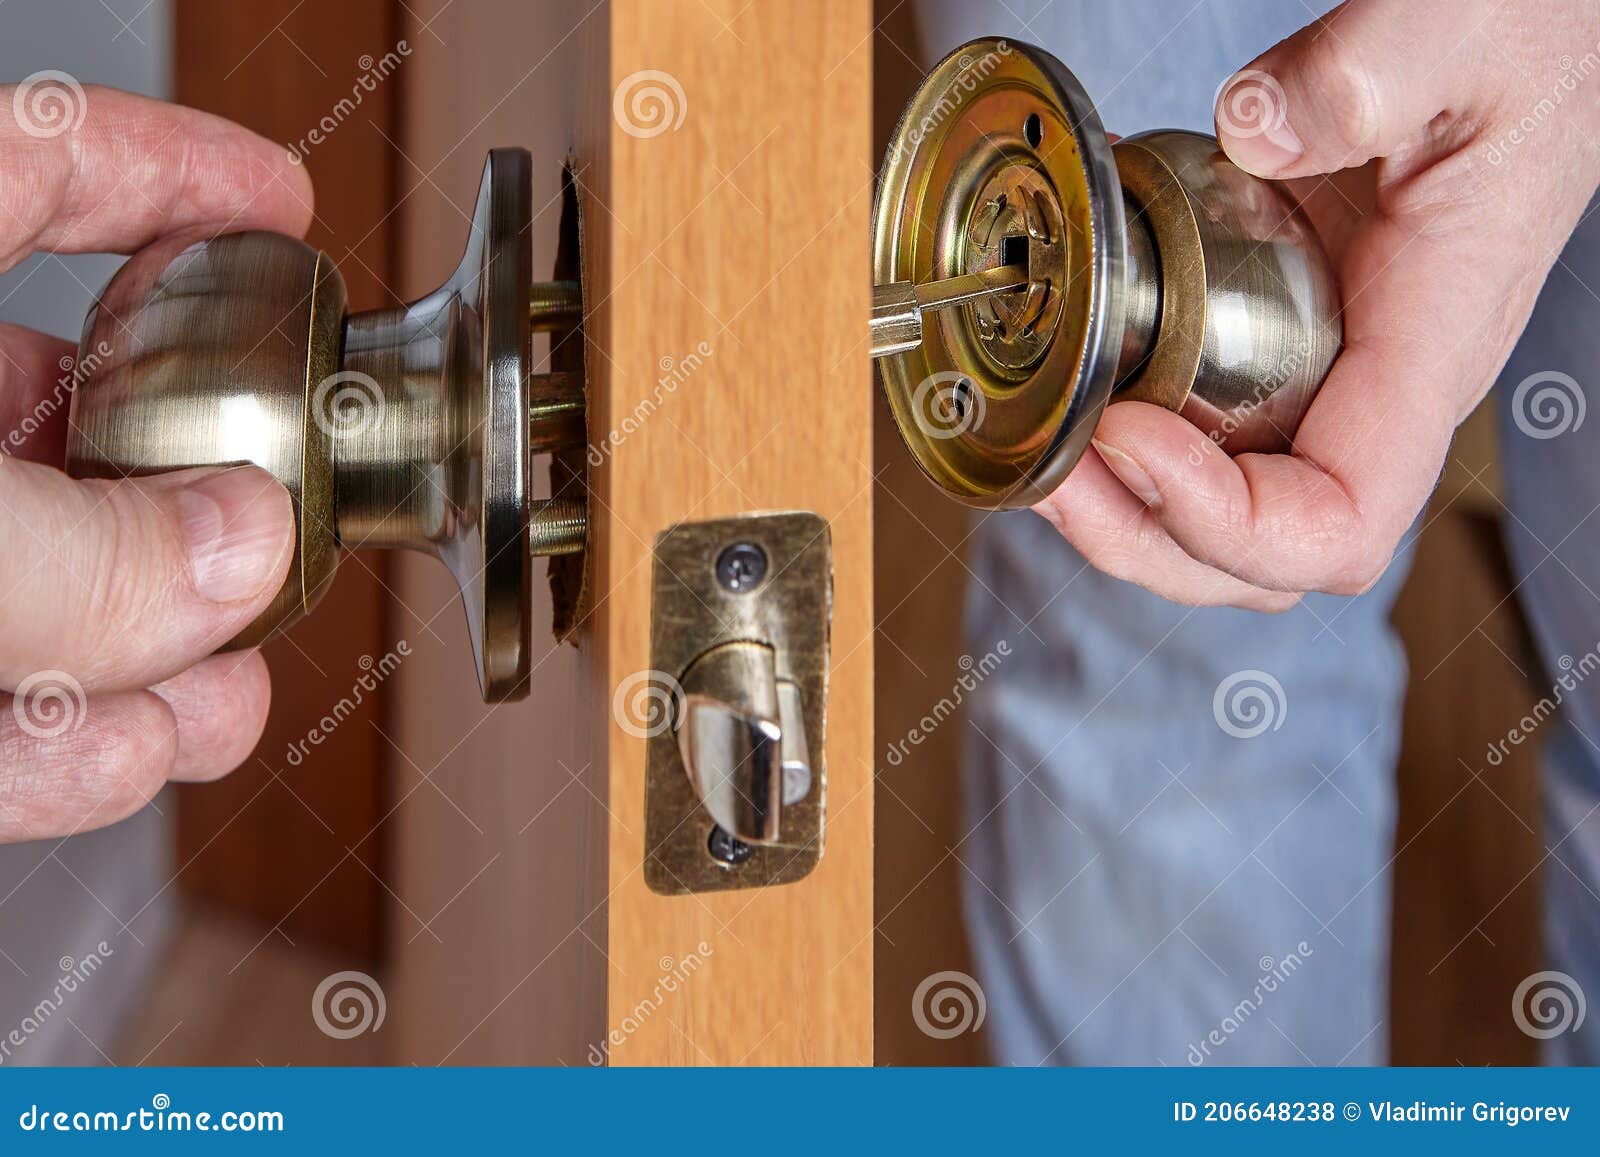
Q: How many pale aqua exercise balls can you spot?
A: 0